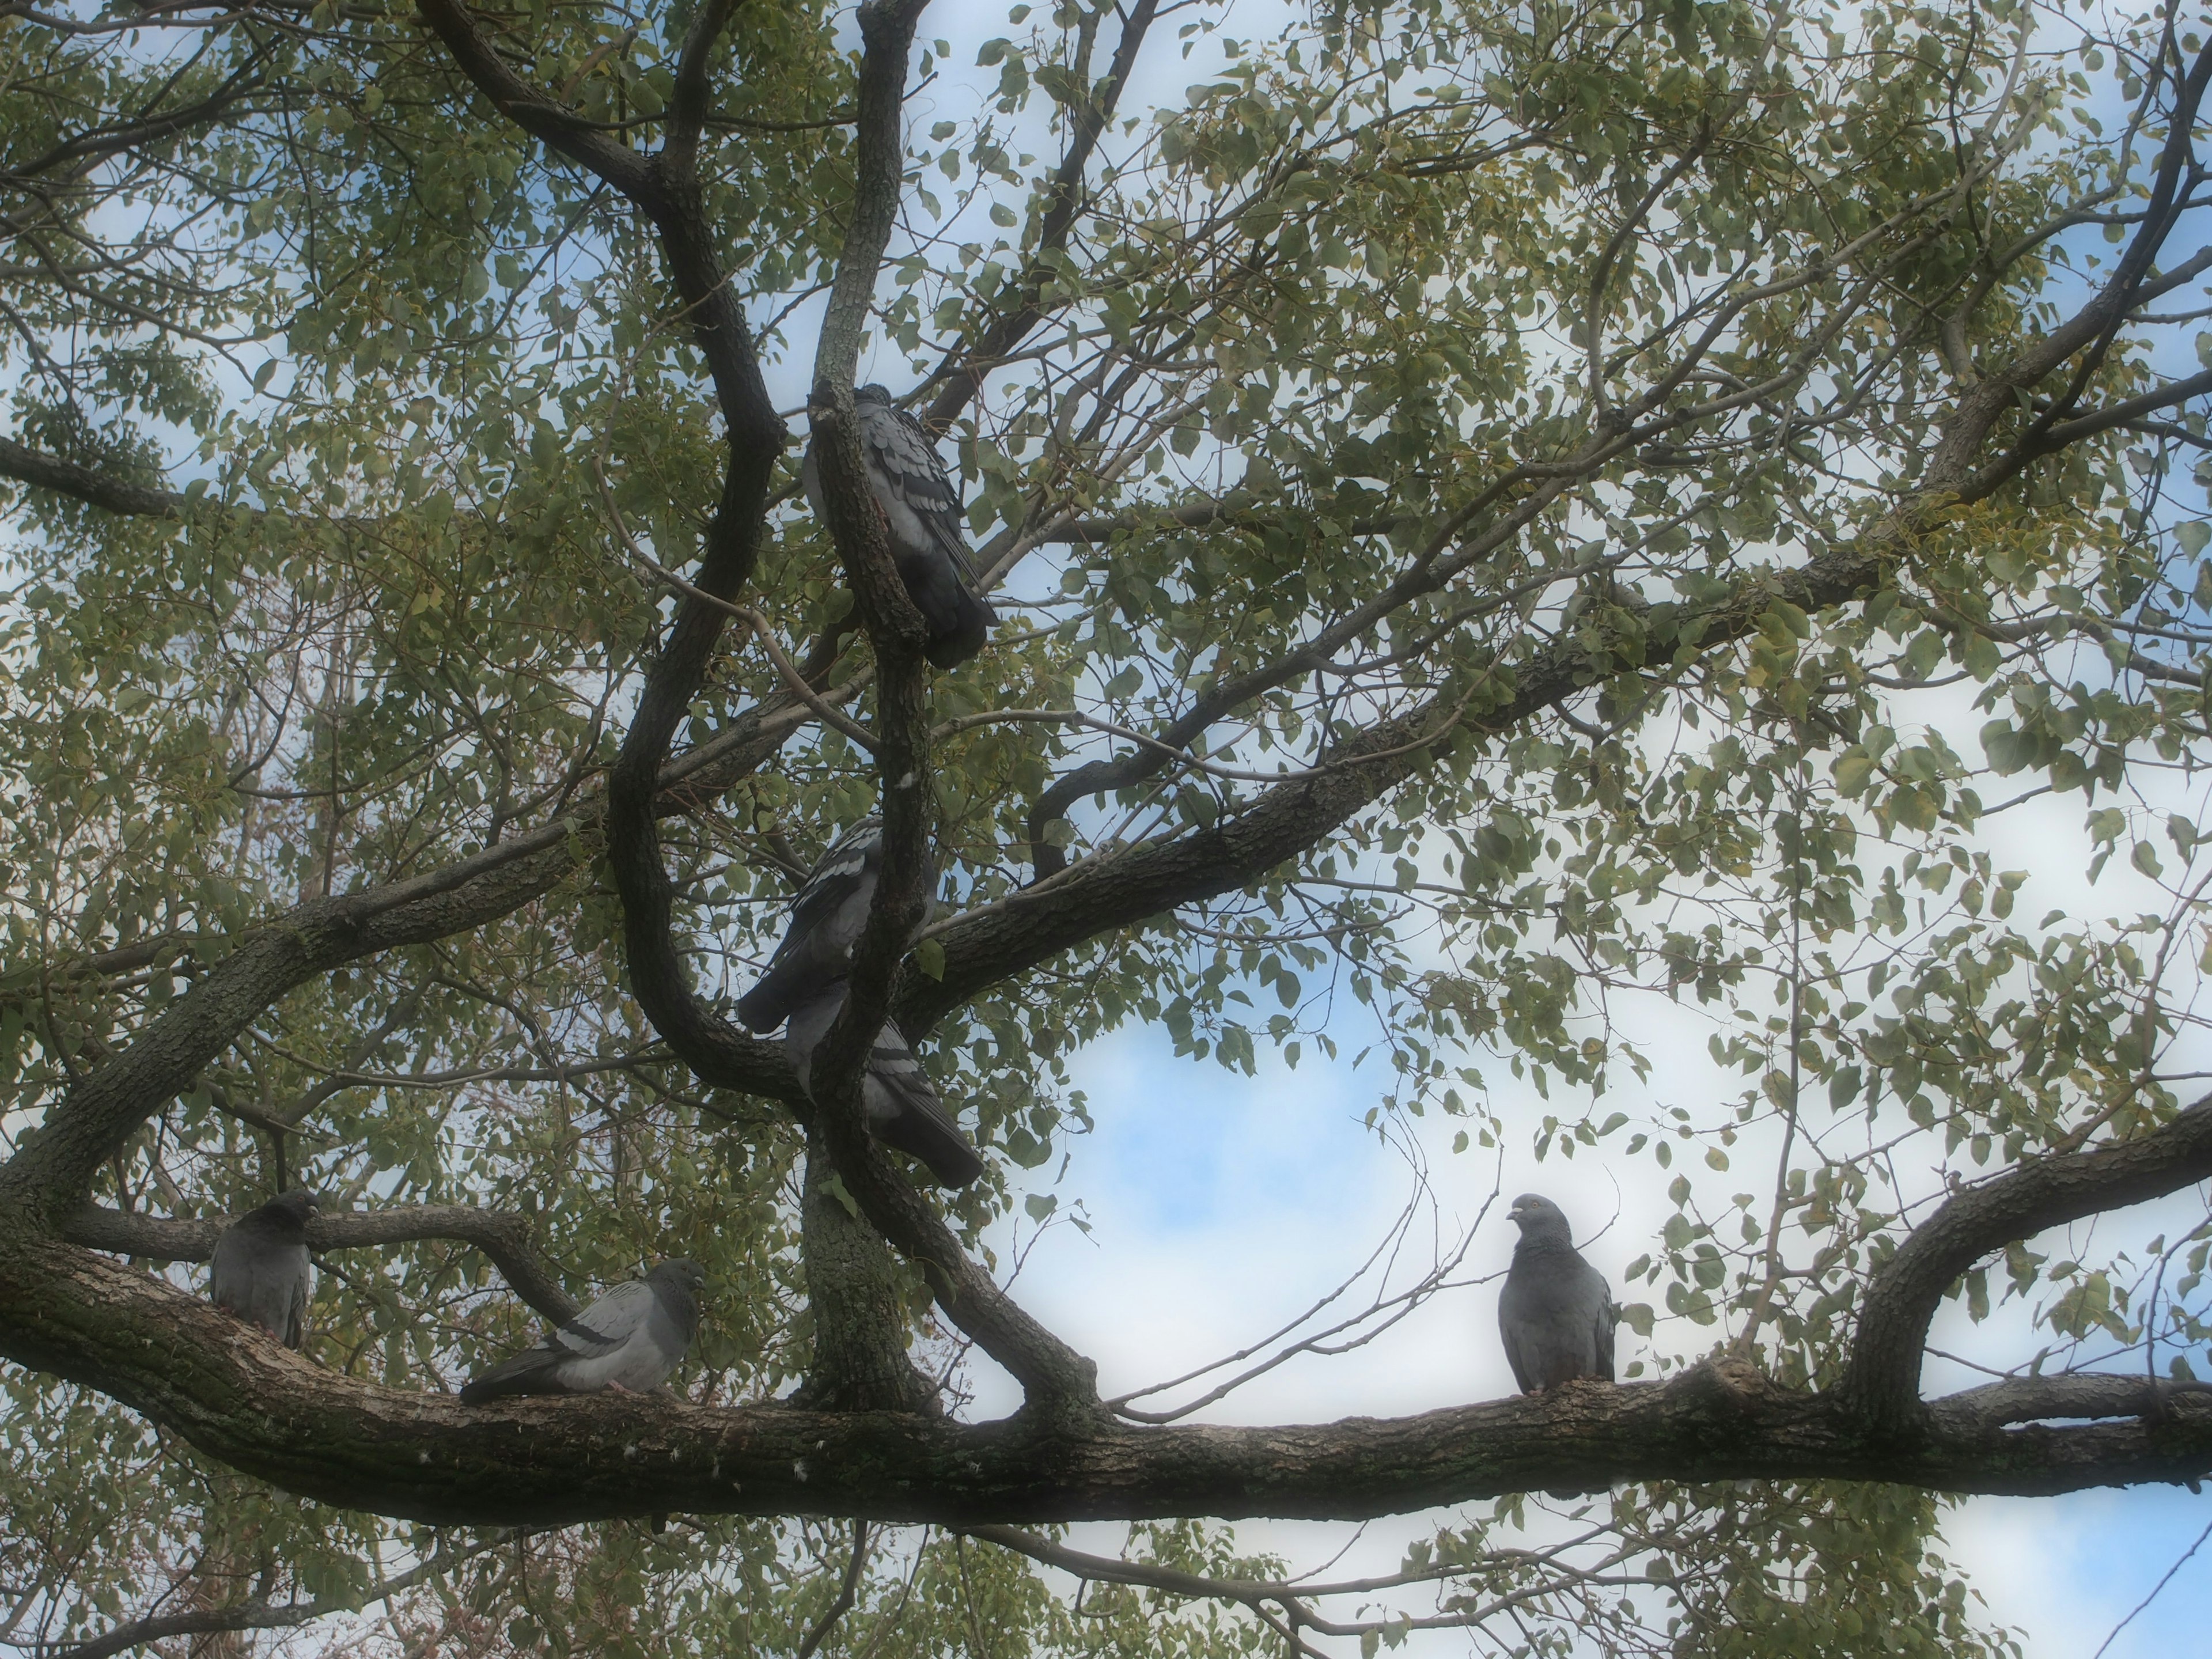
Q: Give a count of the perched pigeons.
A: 6